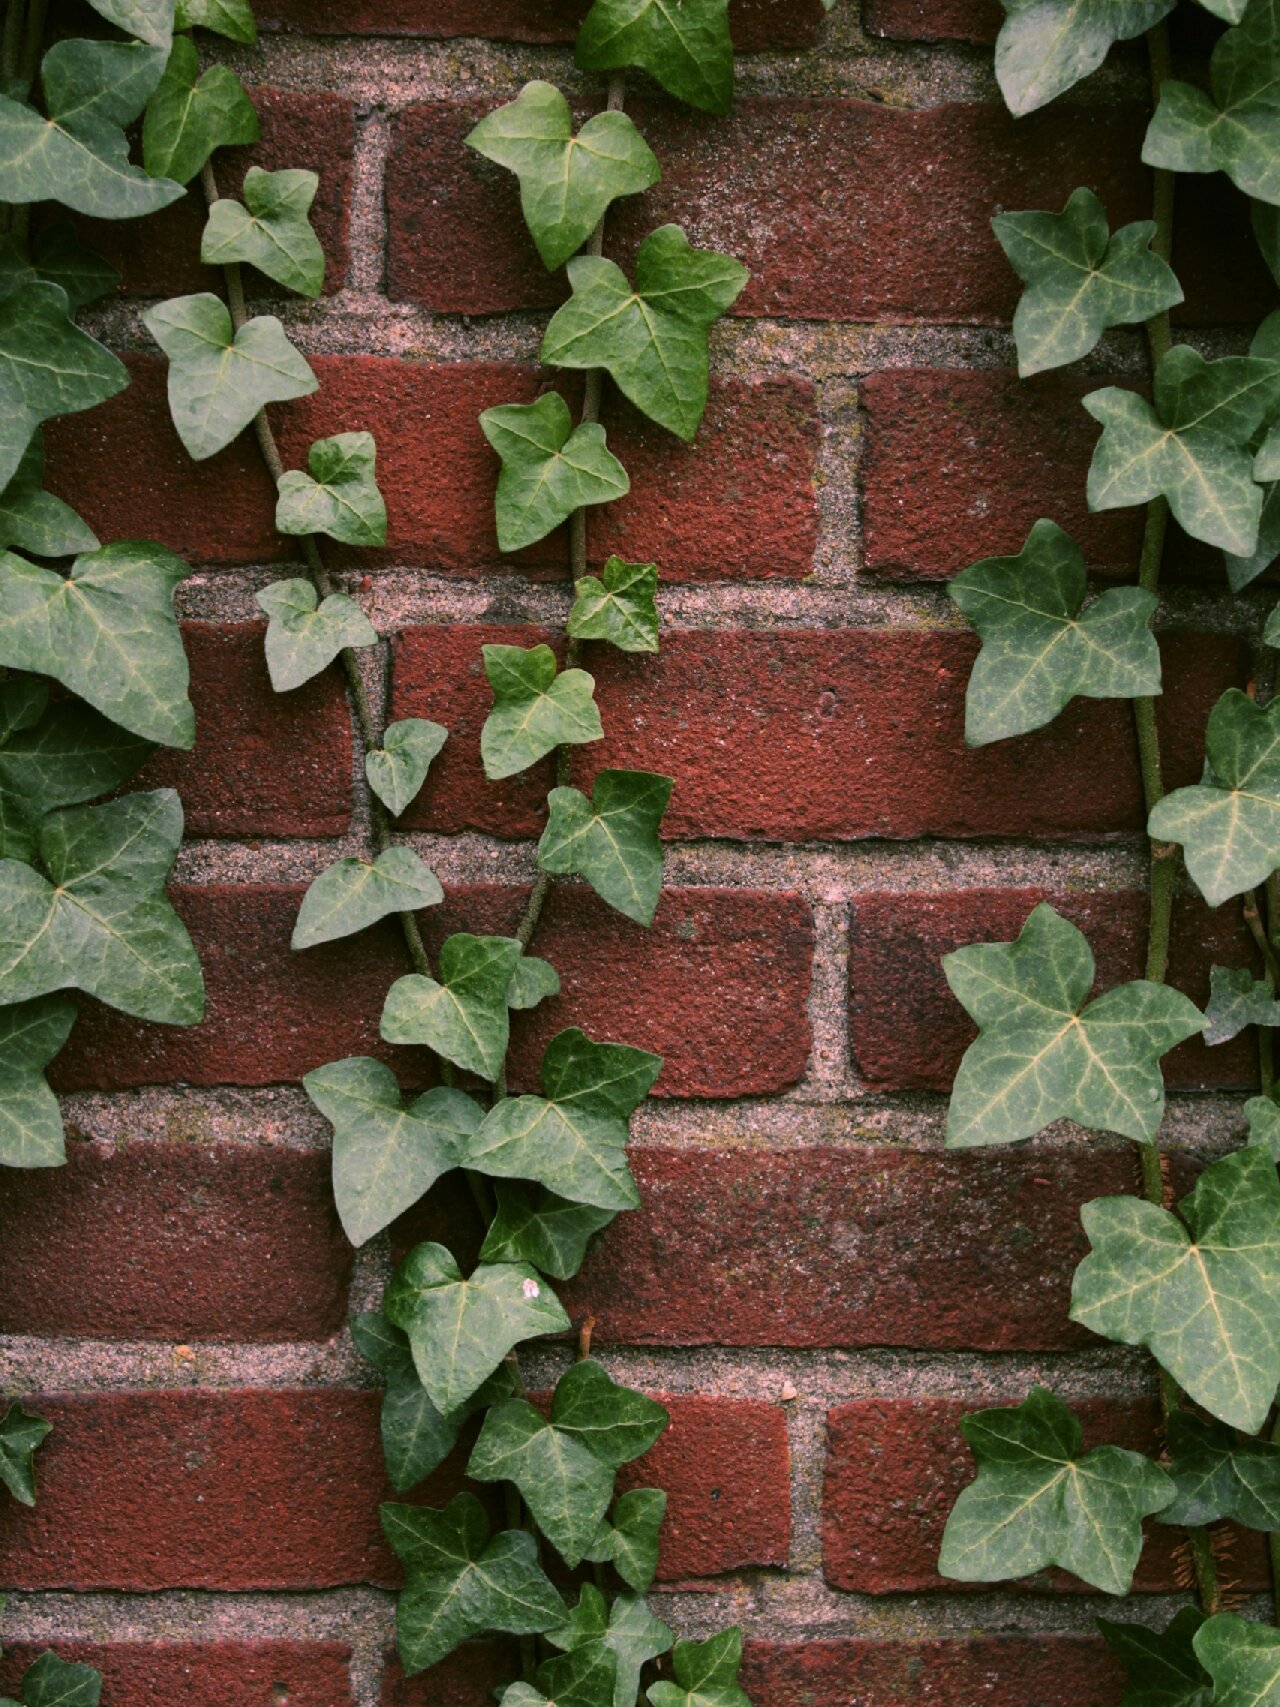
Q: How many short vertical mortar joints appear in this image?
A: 8